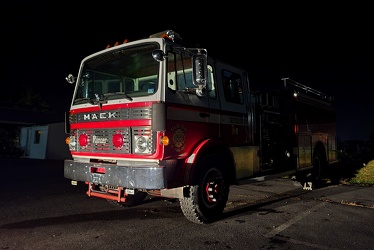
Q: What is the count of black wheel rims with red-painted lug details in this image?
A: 1